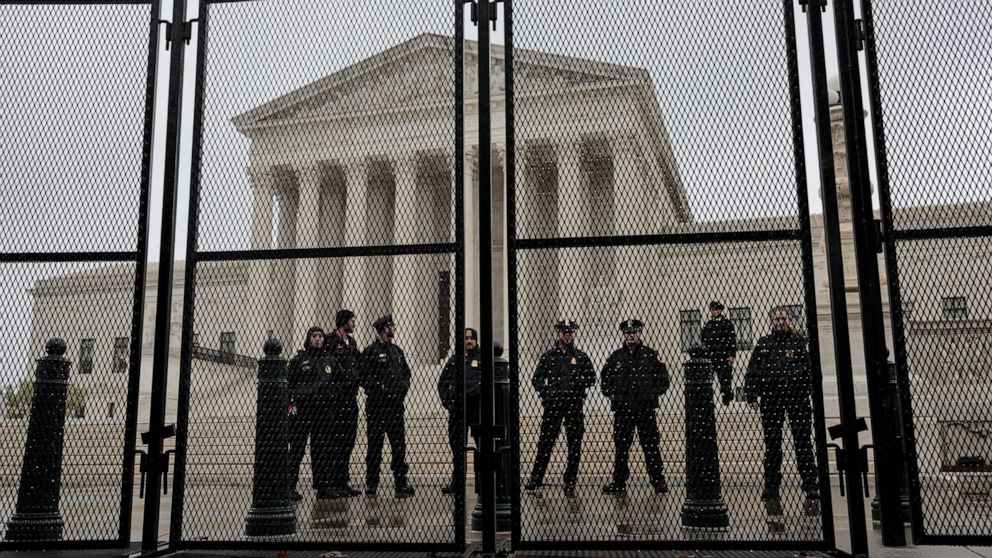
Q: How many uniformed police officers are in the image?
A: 8